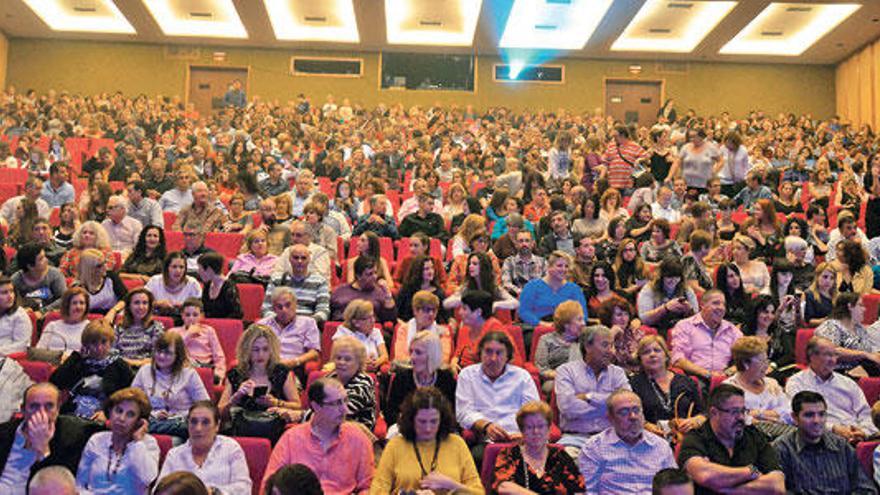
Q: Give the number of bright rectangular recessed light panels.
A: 7